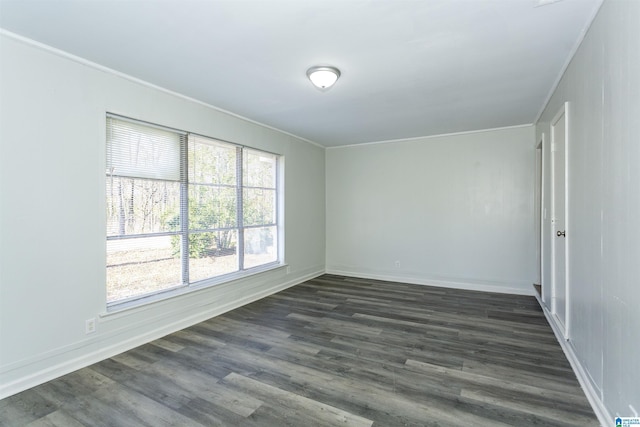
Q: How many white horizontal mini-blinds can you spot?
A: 3